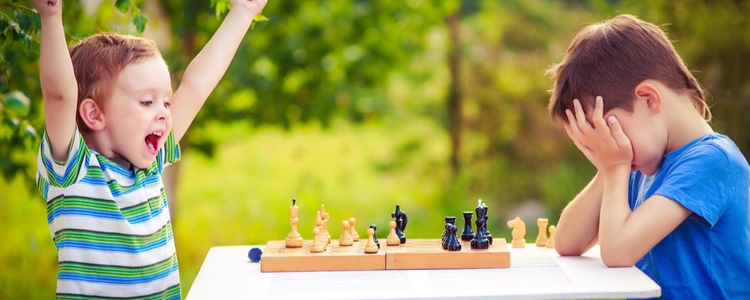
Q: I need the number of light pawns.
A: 6